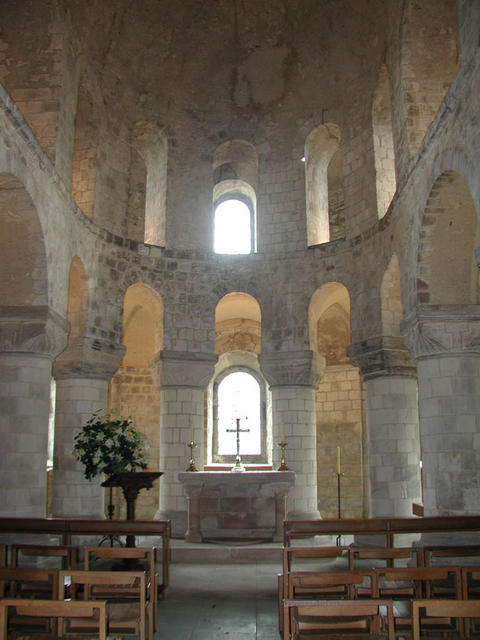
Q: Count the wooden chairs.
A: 14